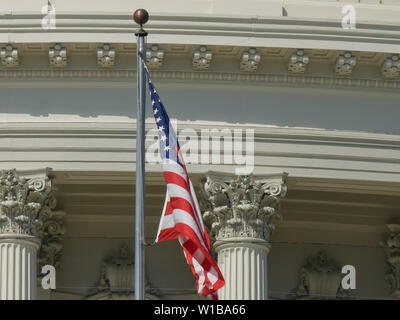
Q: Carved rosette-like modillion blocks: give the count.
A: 9